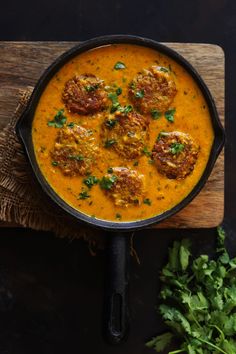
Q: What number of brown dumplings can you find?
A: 6